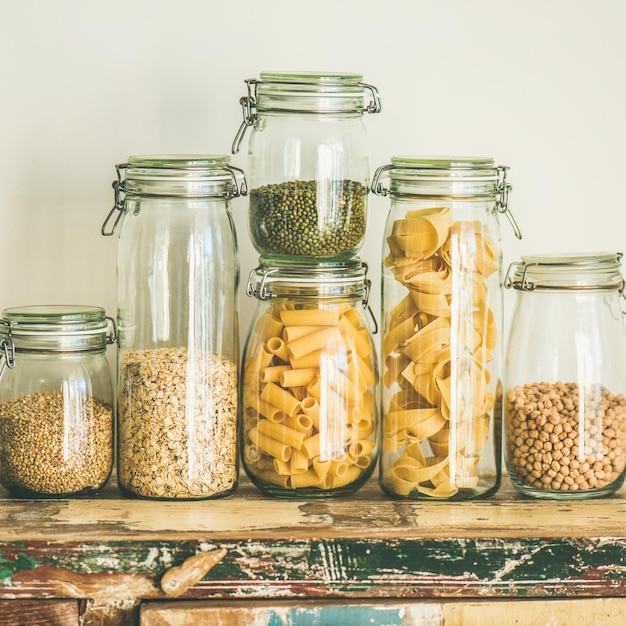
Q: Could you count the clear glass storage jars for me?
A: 6